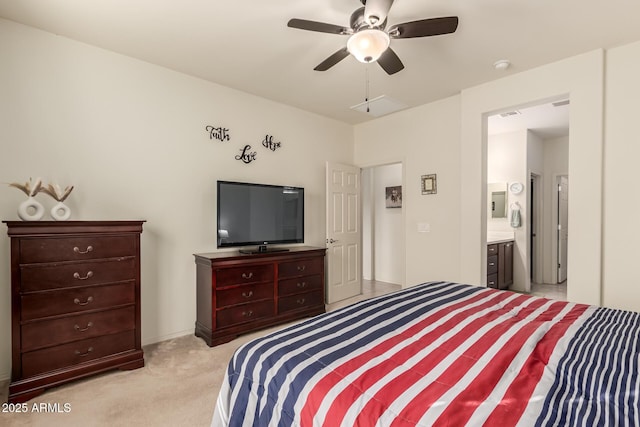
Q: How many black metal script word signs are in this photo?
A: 3